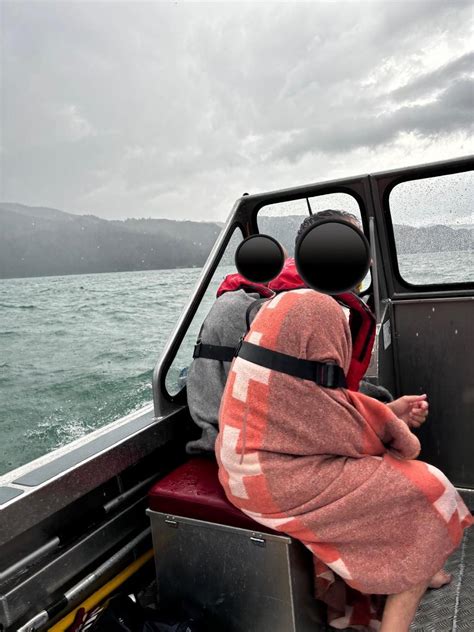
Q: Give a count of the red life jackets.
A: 2